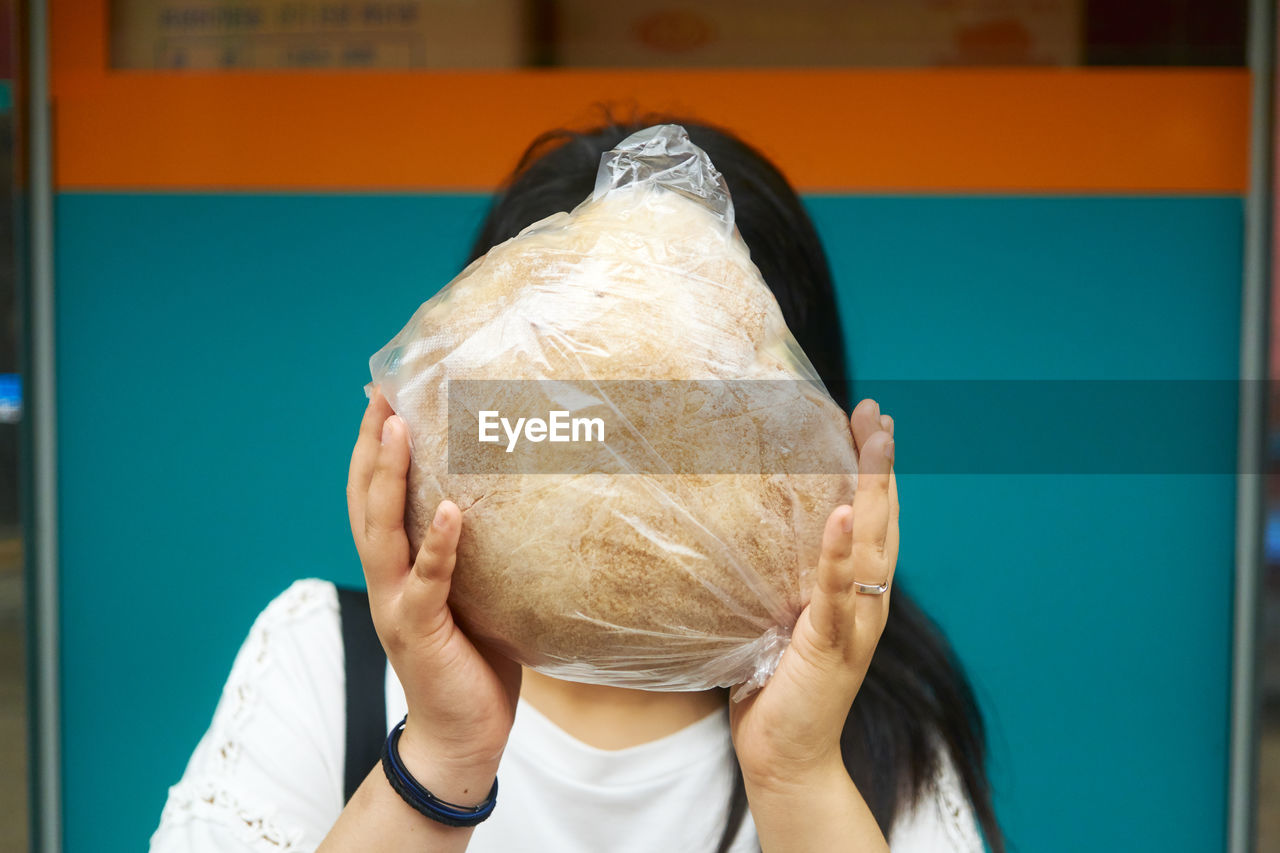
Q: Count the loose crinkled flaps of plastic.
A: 2